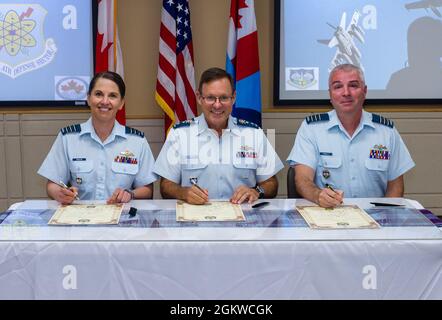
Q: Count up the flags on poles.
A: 3